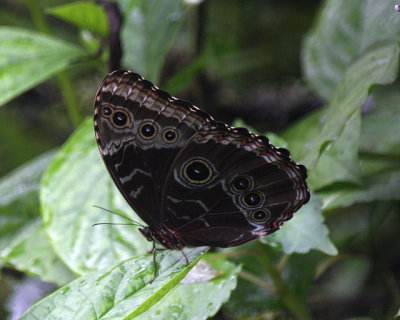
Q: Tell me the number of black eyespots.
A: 8